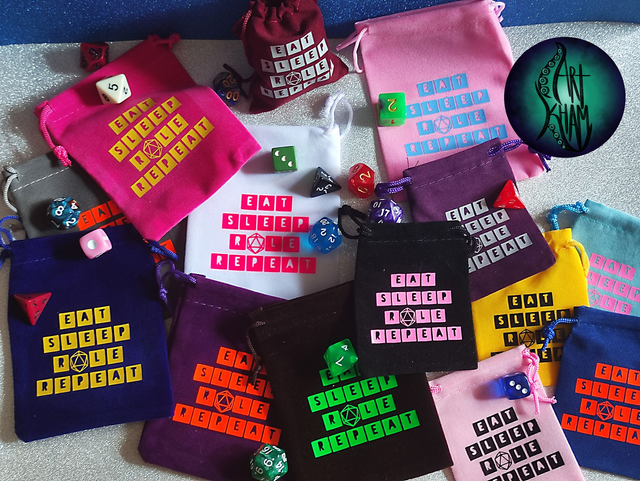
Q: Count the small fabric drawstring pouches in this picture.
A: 14